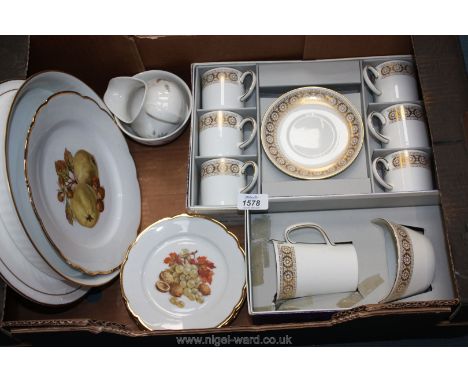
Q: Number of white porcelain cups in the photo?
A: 6